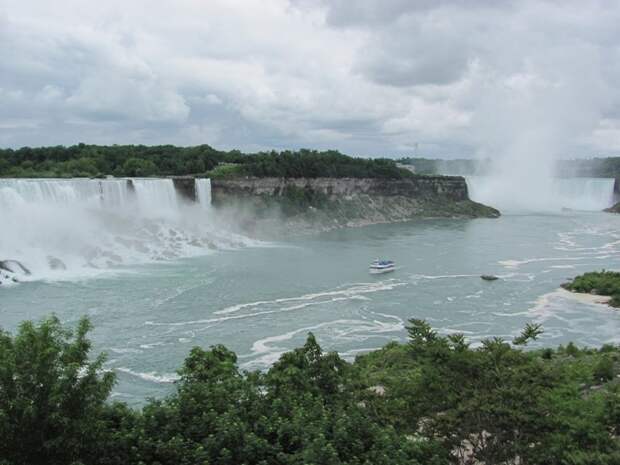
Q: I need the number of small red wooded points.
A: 0